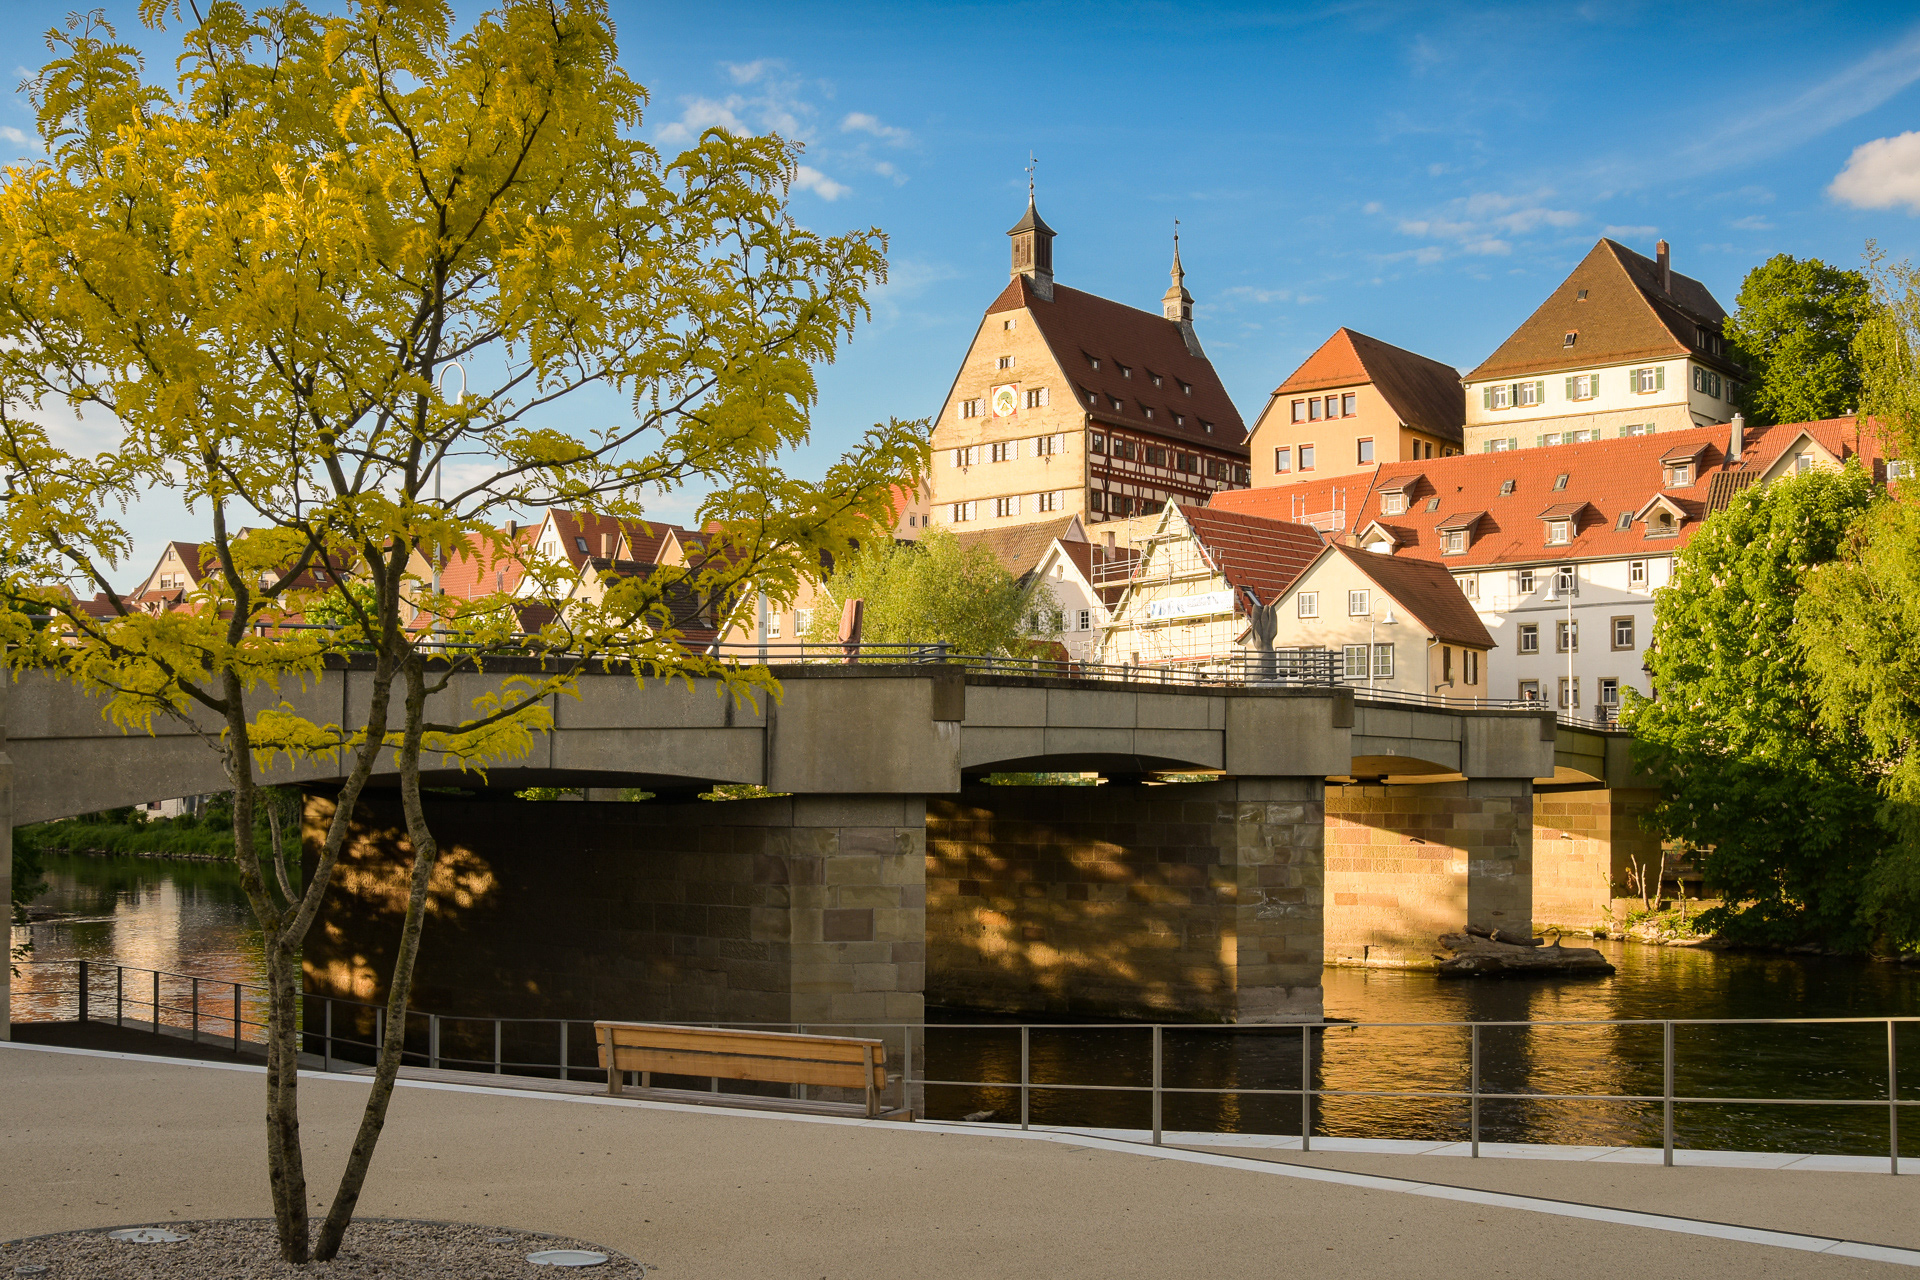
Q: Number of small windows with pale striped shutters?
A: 10